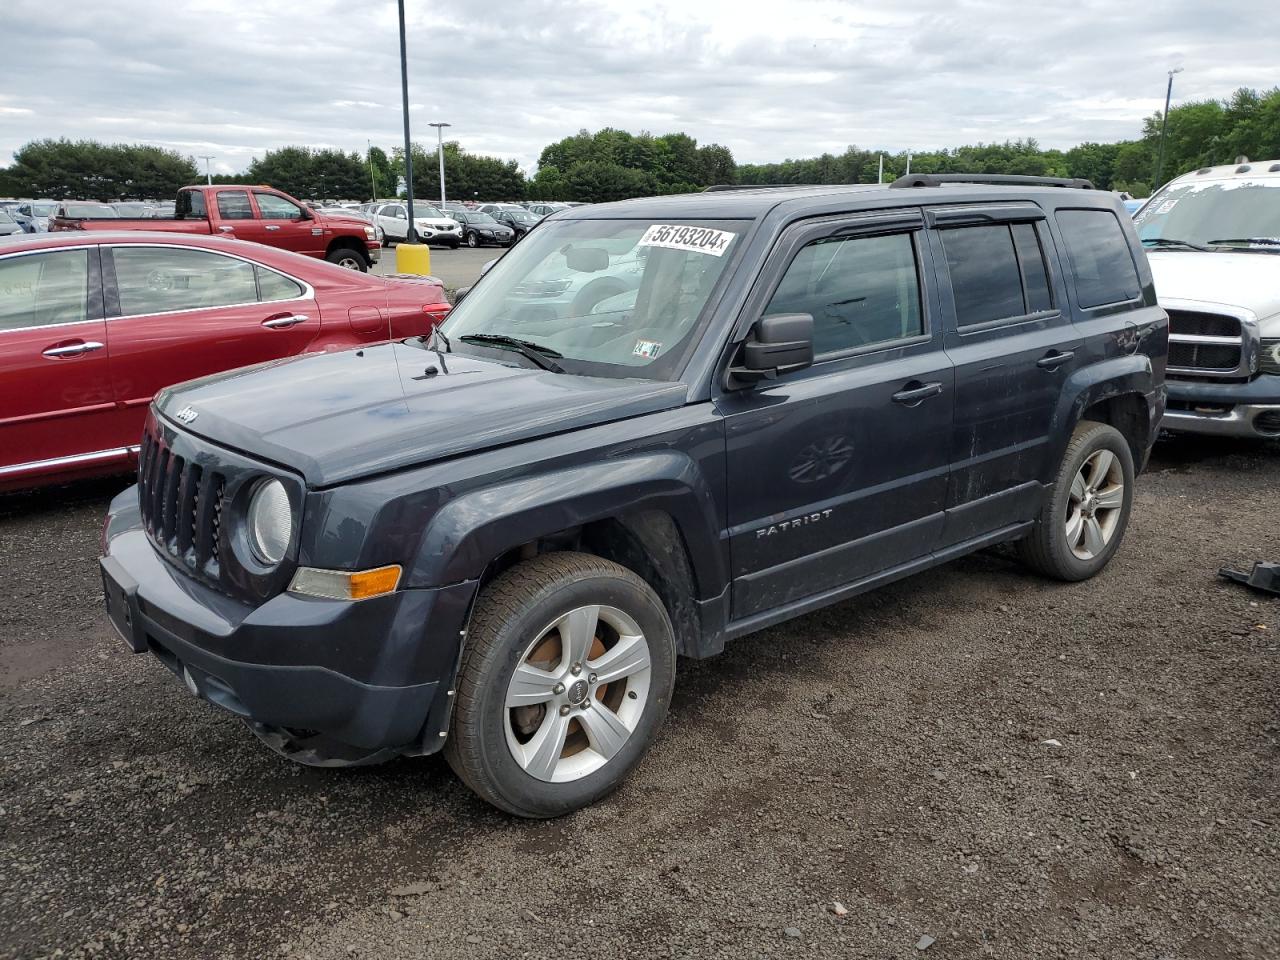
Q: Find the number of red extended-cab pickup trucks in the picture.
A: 1